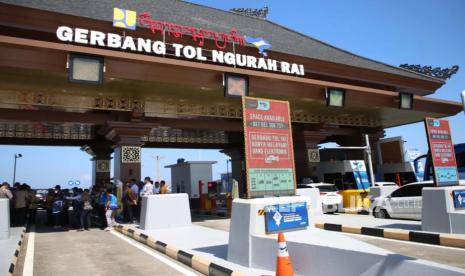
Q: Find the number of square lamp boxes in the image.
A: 4